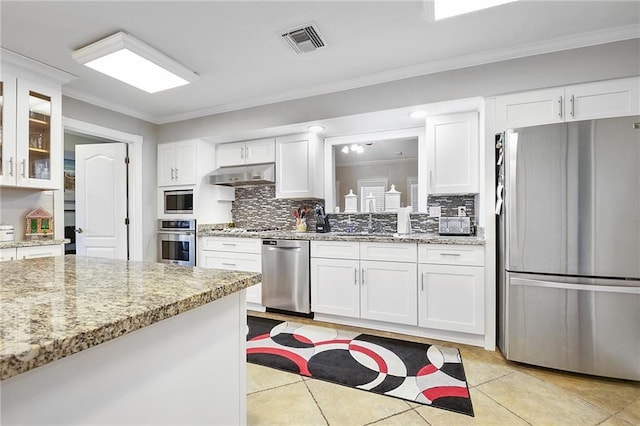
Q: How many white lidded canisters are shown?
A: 3